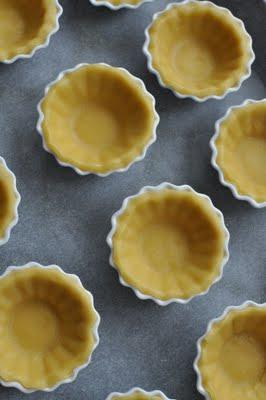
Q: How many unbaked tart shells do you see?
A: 10